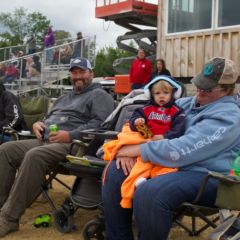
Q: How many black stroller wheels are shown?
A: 2